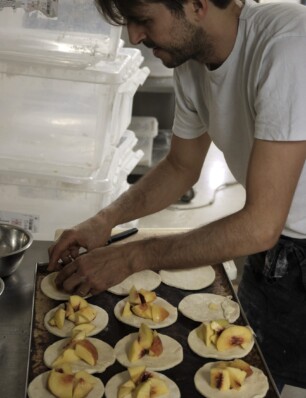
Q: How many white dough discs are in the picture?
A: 12